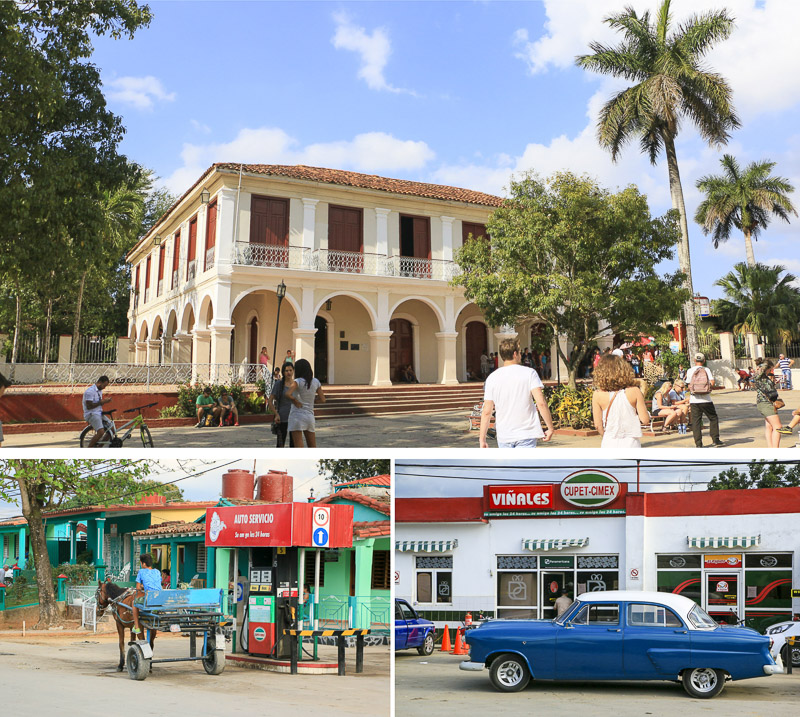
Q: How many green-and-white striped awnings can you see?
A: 3